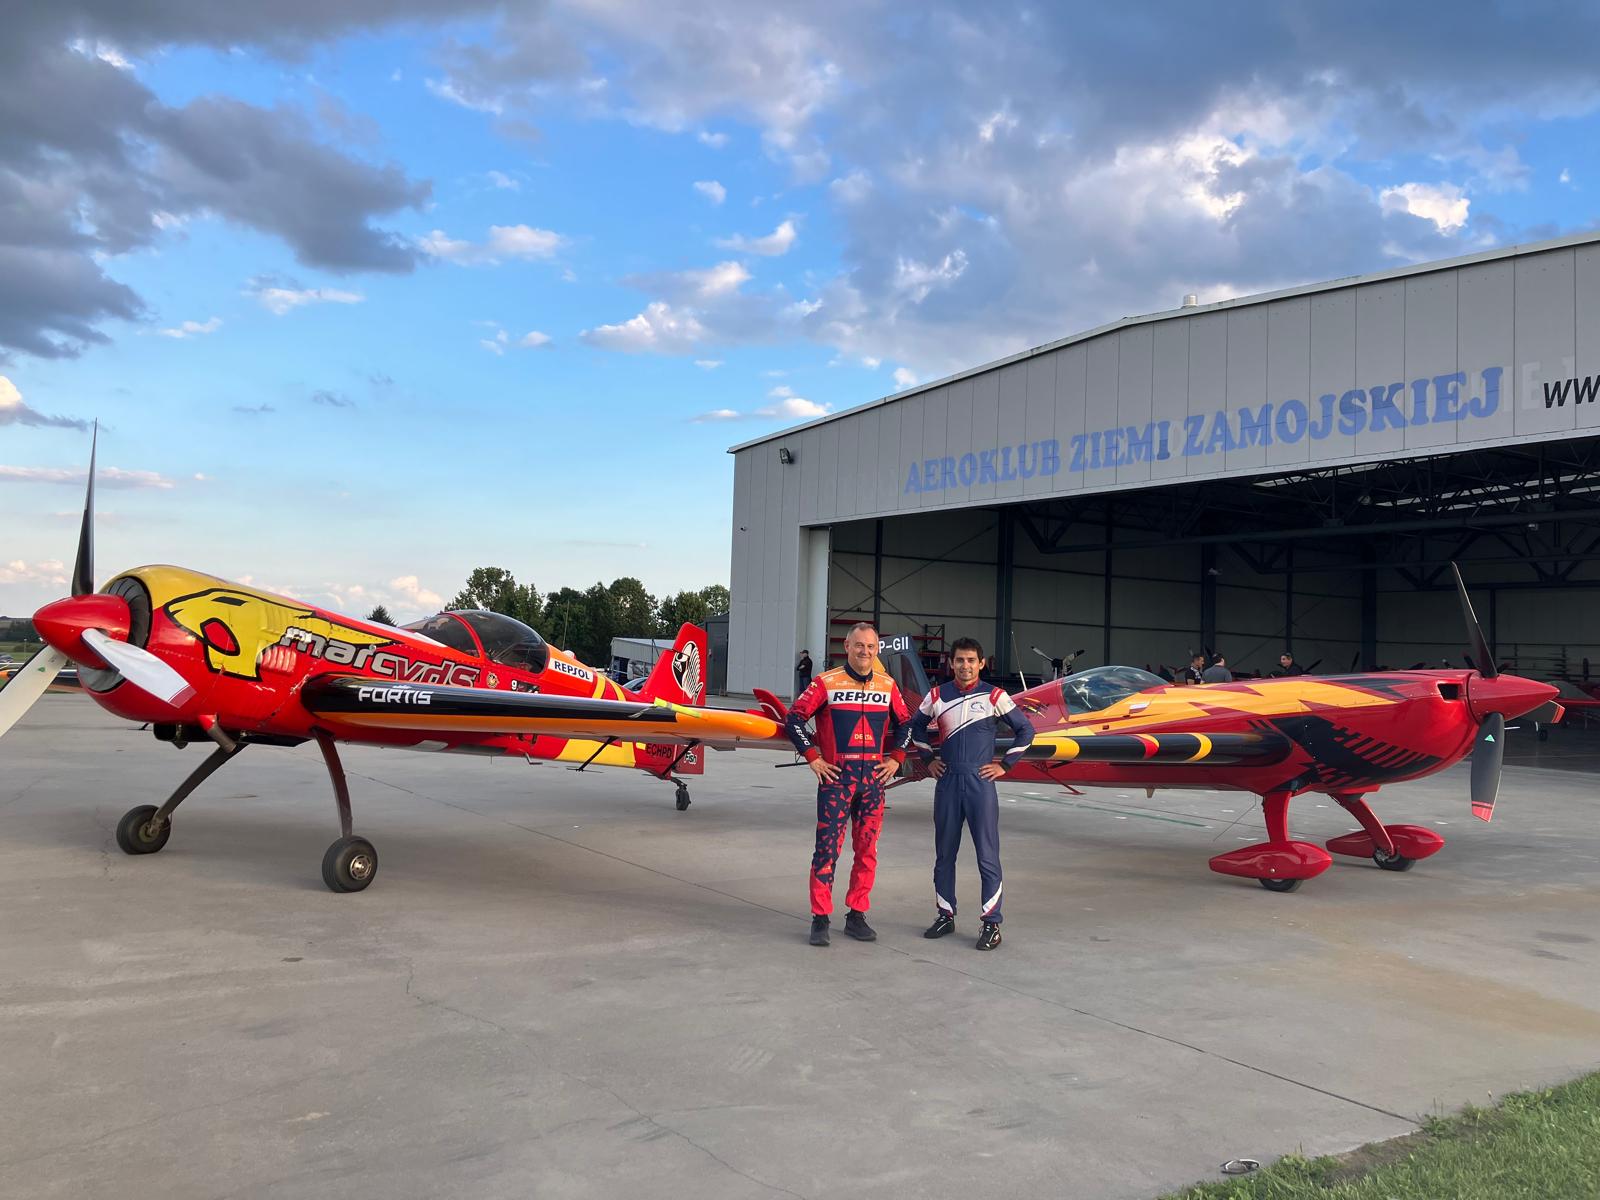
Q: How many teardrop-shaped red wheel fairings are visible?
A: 2